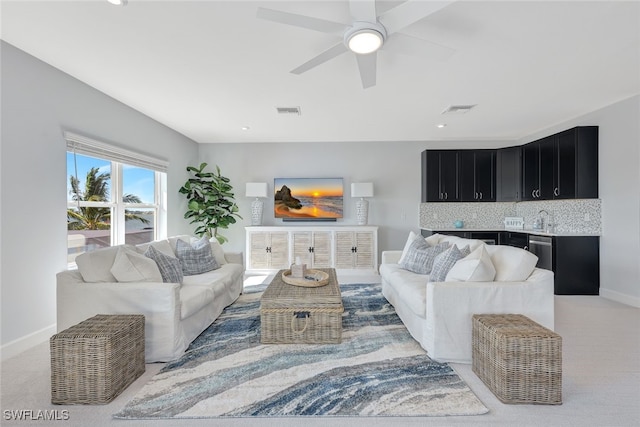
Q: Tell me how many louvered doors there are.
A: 6